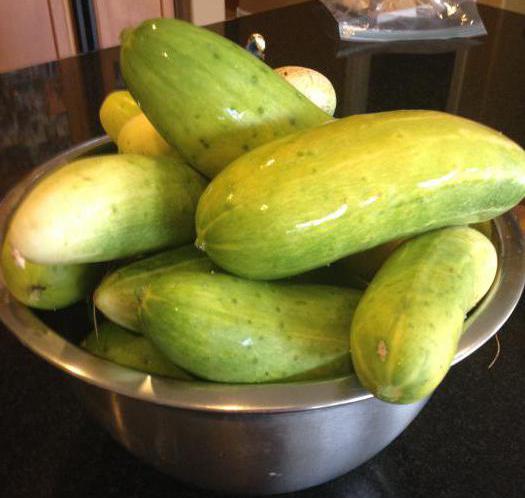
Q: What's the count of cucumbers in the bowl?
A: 11